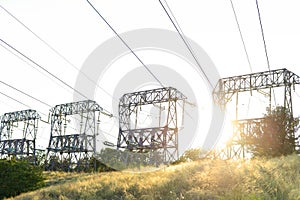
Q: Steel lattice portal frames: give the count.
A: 4